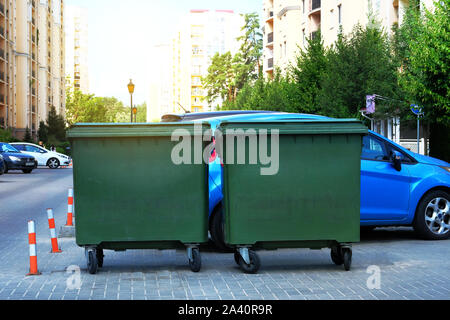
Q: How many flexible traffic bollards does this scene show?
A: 3